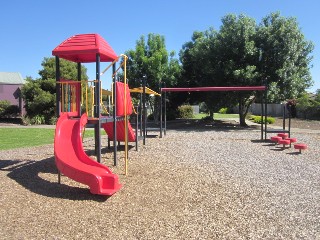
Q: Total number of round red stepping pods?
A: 5